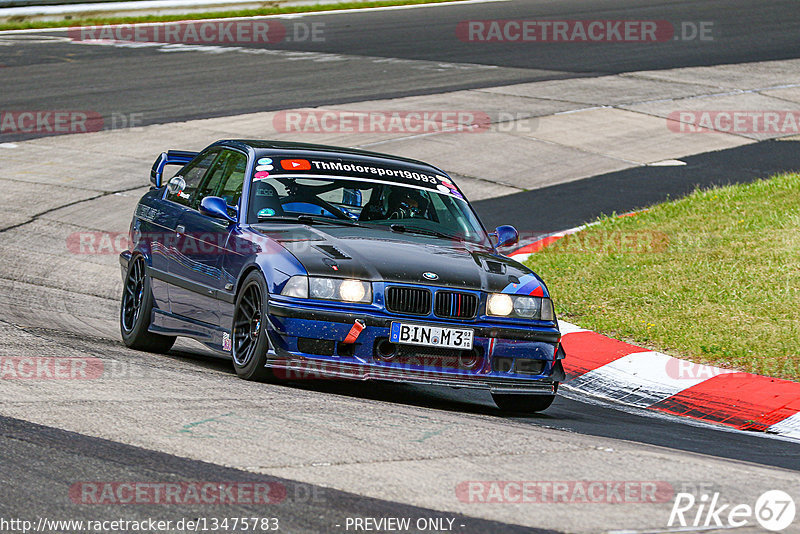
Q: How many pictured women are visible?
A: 0